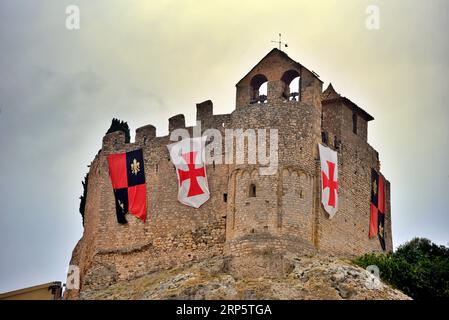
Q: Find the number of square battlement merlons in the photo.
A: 4